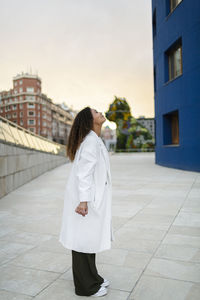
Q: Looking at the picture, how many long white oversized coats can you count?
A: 1